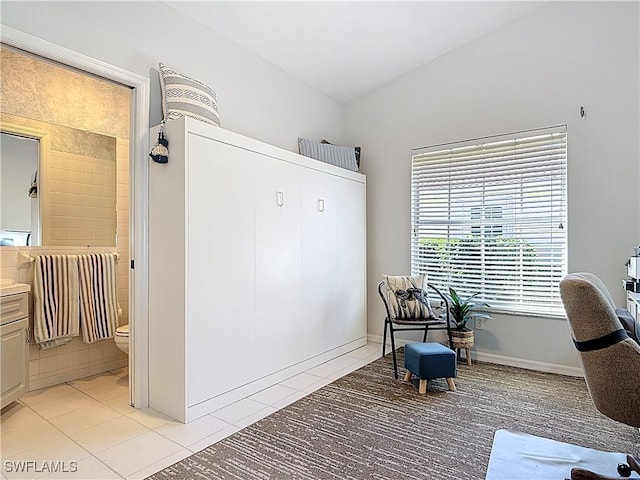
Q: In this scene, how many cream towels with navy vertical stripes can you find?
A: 2